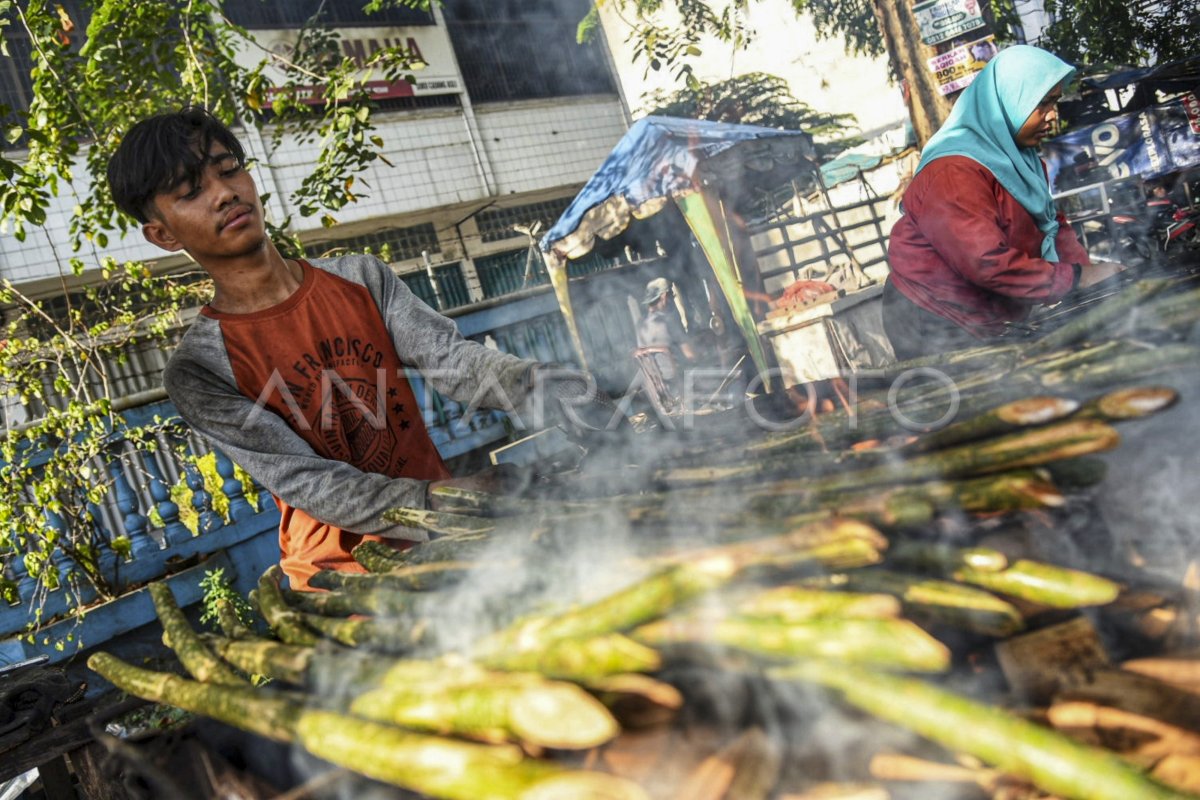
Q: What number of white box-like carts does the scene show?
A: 1